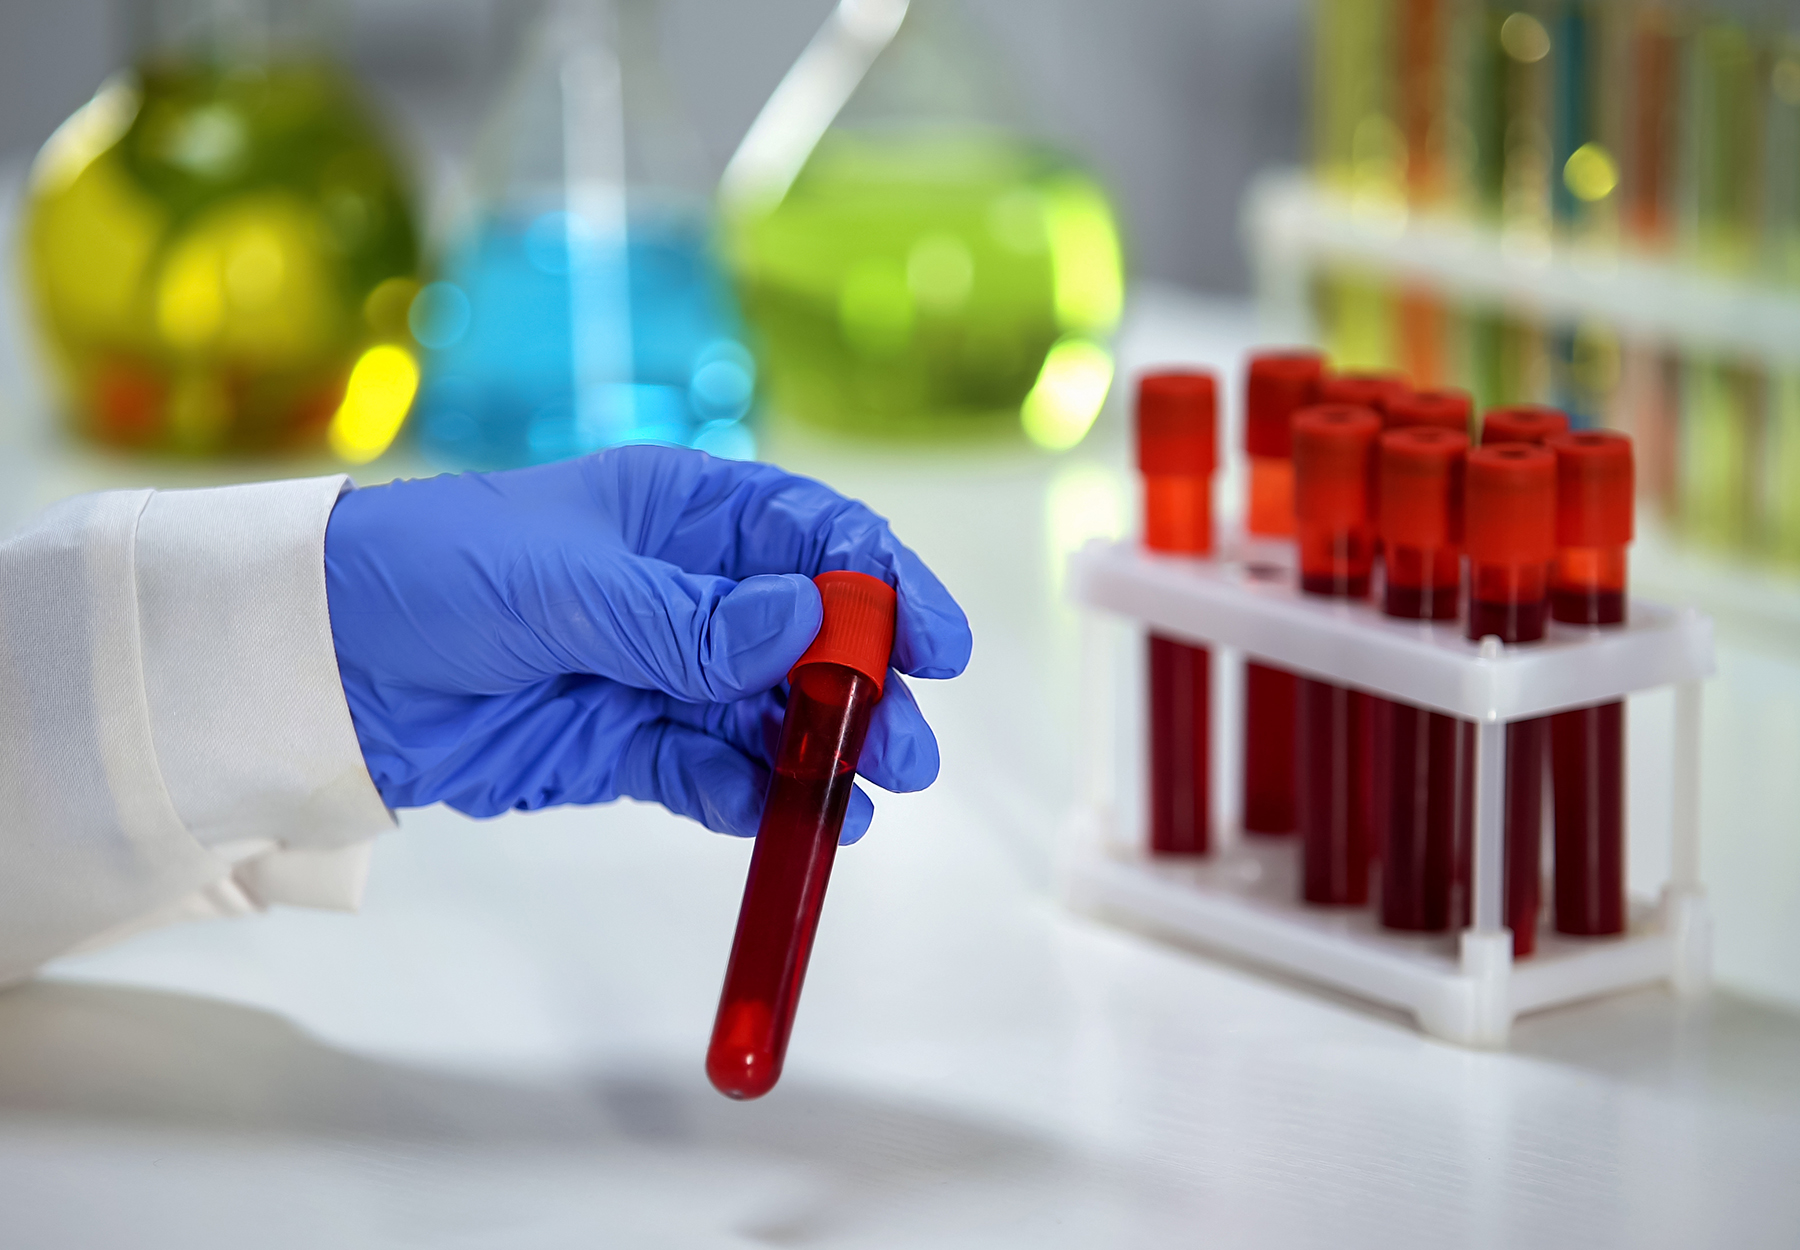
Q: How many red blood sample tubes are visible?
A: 10